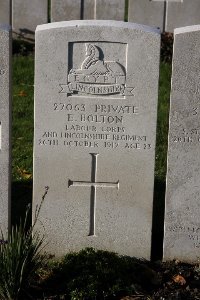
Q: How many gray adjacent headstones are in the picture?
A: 2